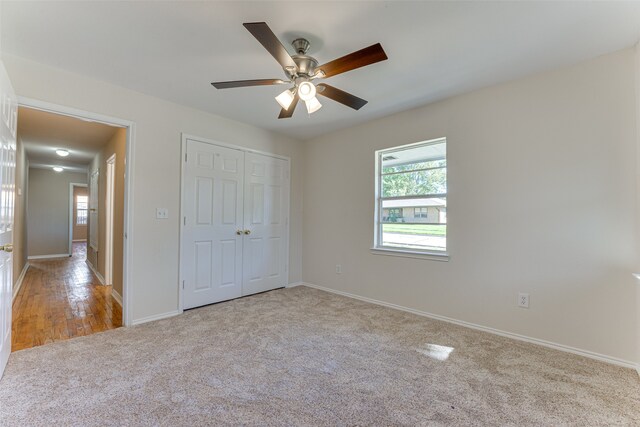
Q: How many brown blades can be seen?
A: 5